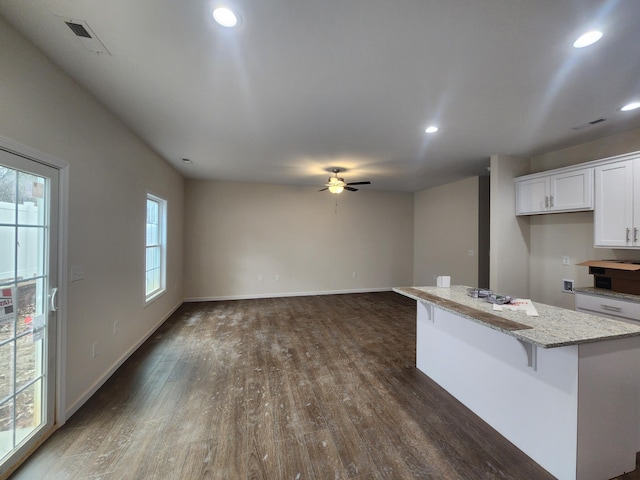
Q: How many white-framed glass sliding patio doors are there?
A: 1